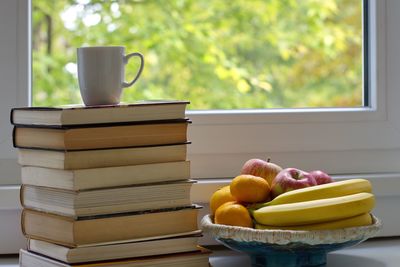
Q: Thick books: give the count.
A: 8